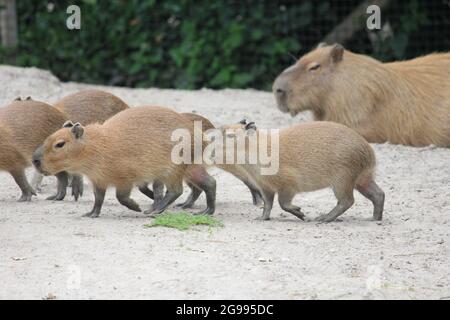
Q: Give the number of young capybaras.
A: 5